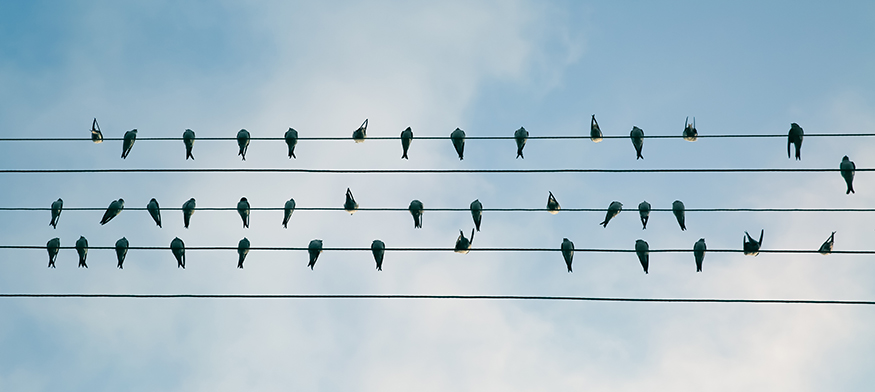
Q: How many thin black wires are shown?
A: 5